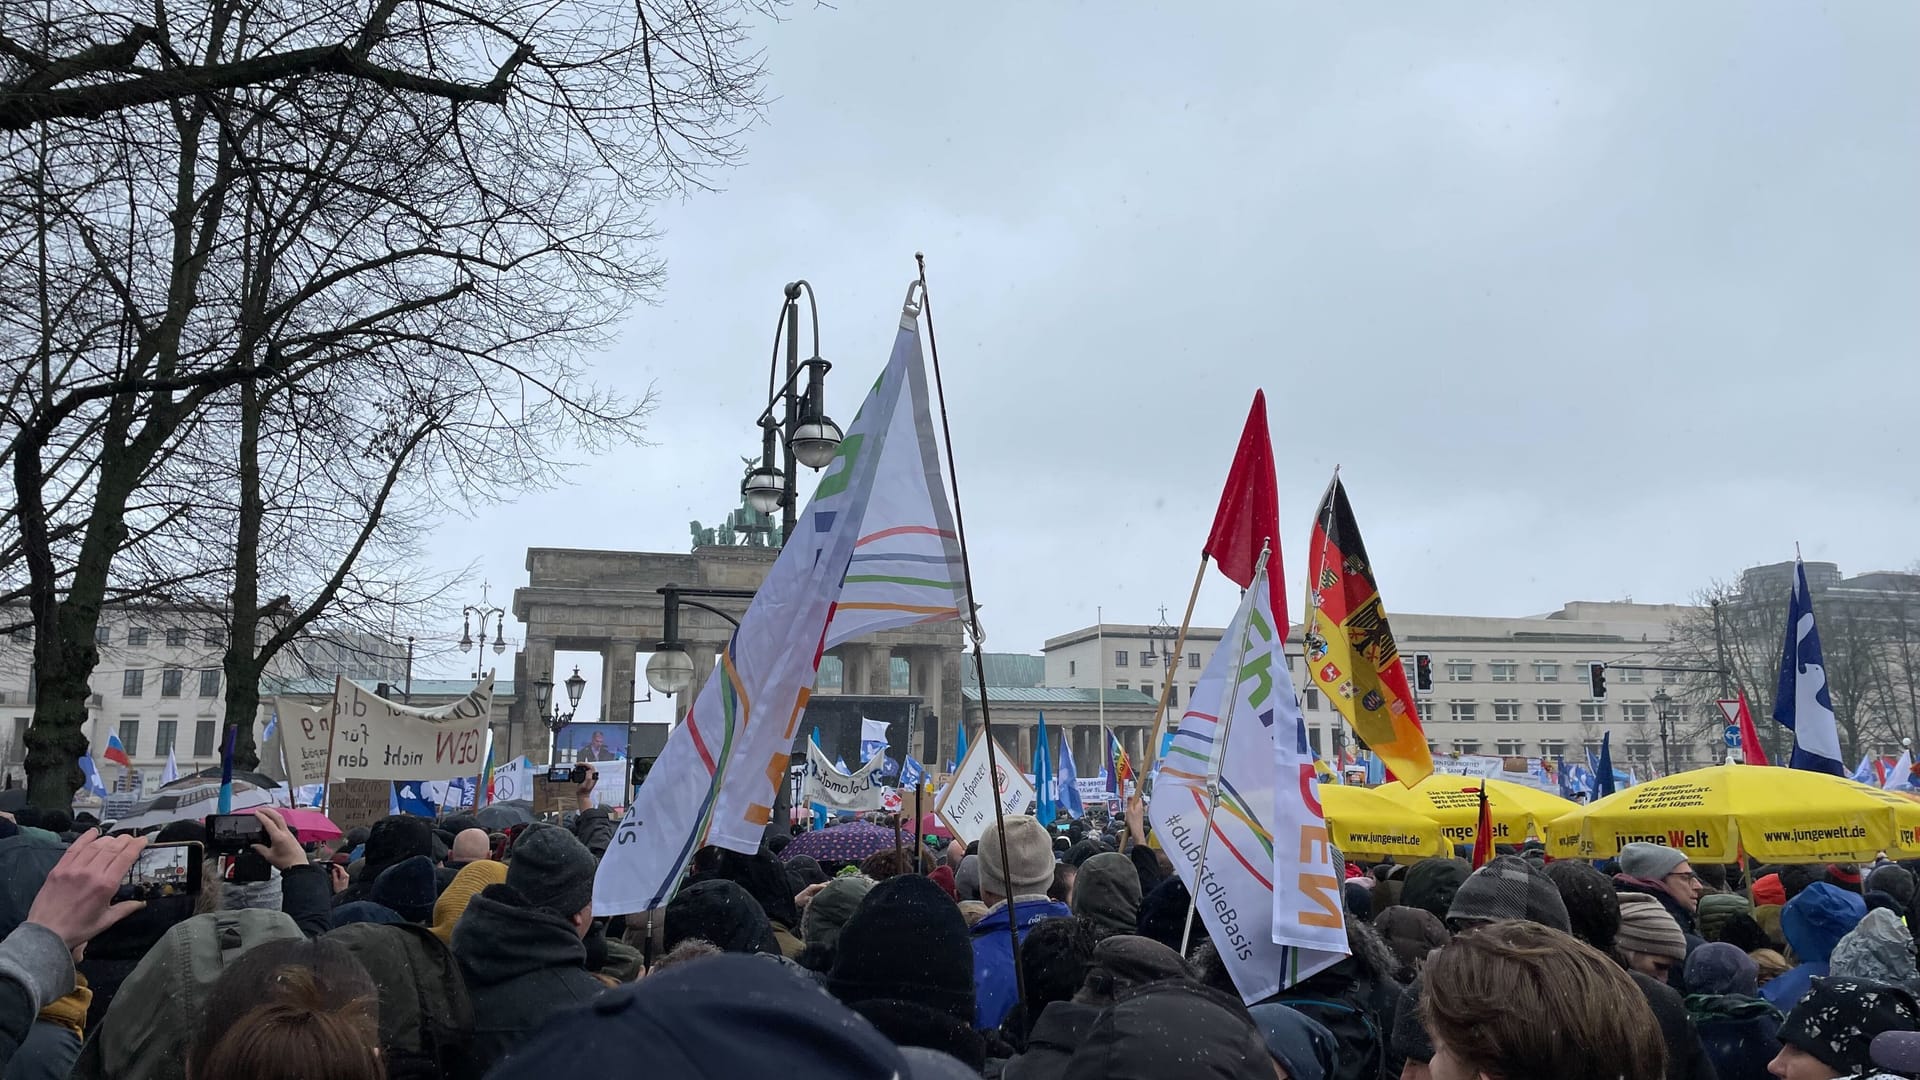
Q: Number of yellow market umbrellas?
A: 3